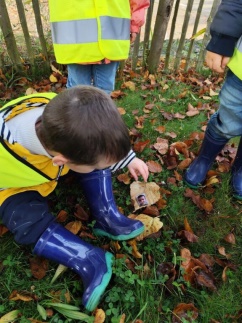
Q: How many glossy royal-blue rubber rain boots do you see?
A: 4